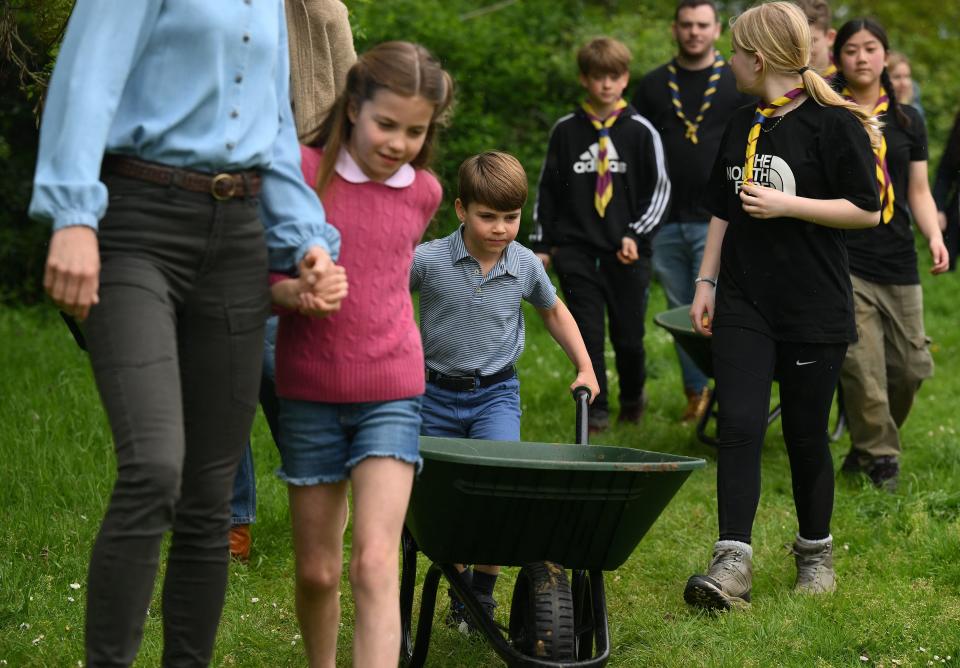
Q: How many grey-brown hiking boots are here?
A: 2